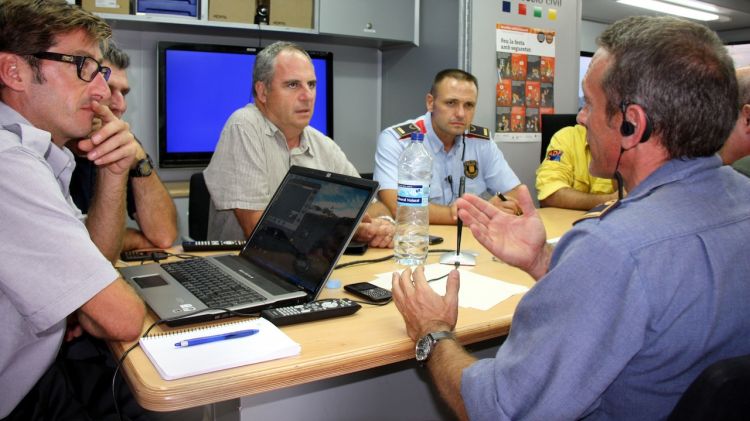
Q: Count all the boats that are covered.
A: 0